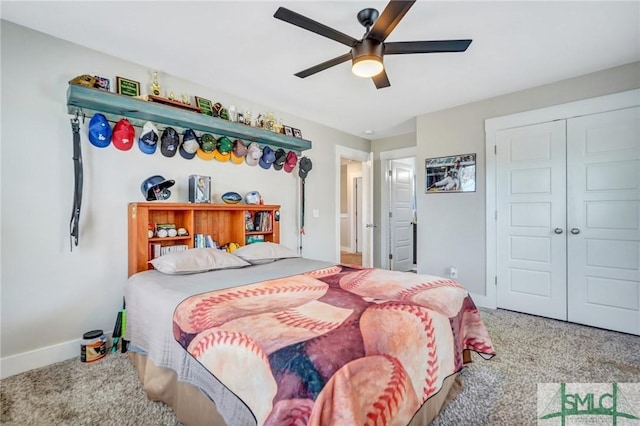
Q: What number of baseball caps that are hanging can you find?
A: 13